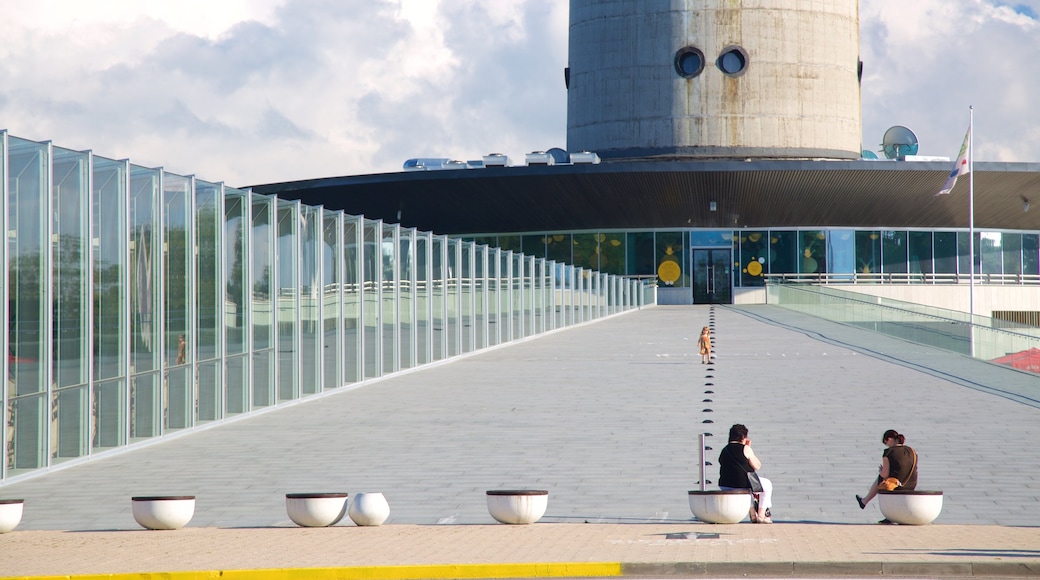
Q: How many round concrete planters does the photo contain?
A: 7